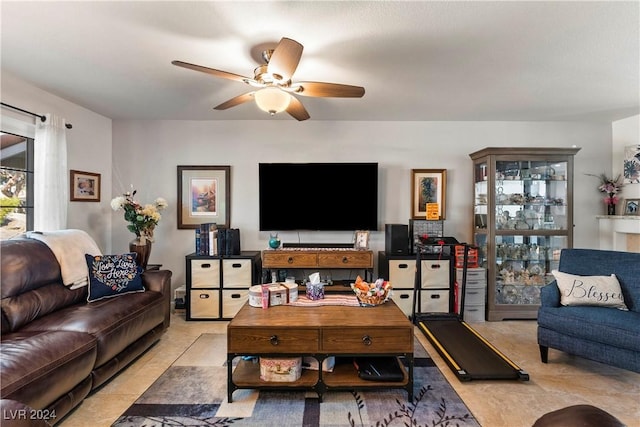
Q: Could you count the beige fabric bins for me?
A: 8